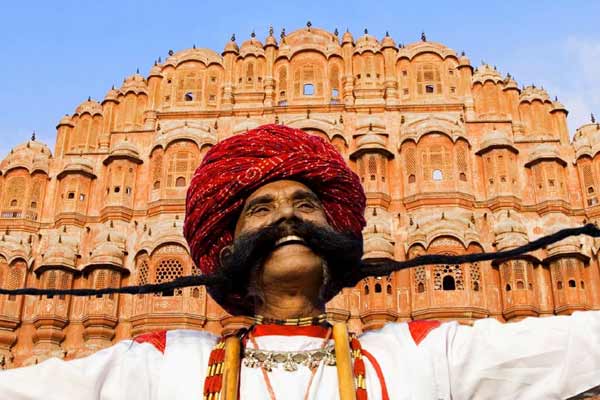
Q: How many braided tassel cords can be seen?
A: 2